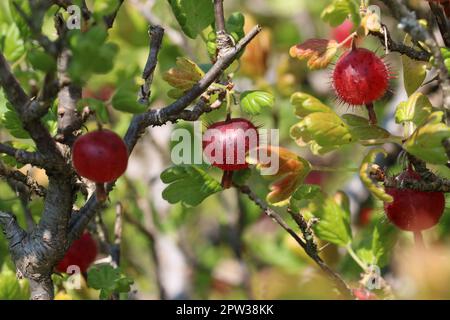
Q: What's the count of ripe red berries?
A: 5